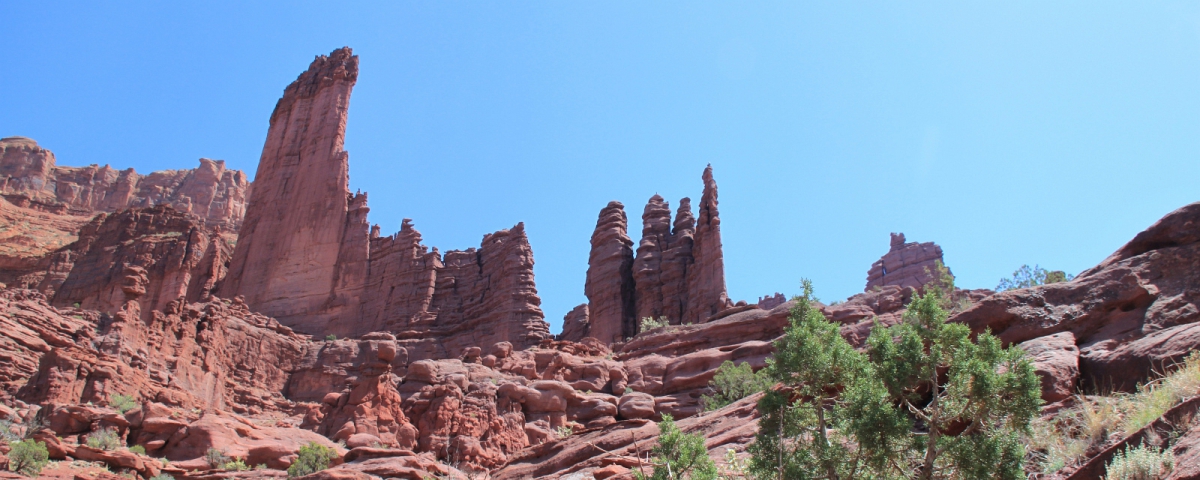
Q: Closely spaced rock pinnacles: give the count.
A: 4